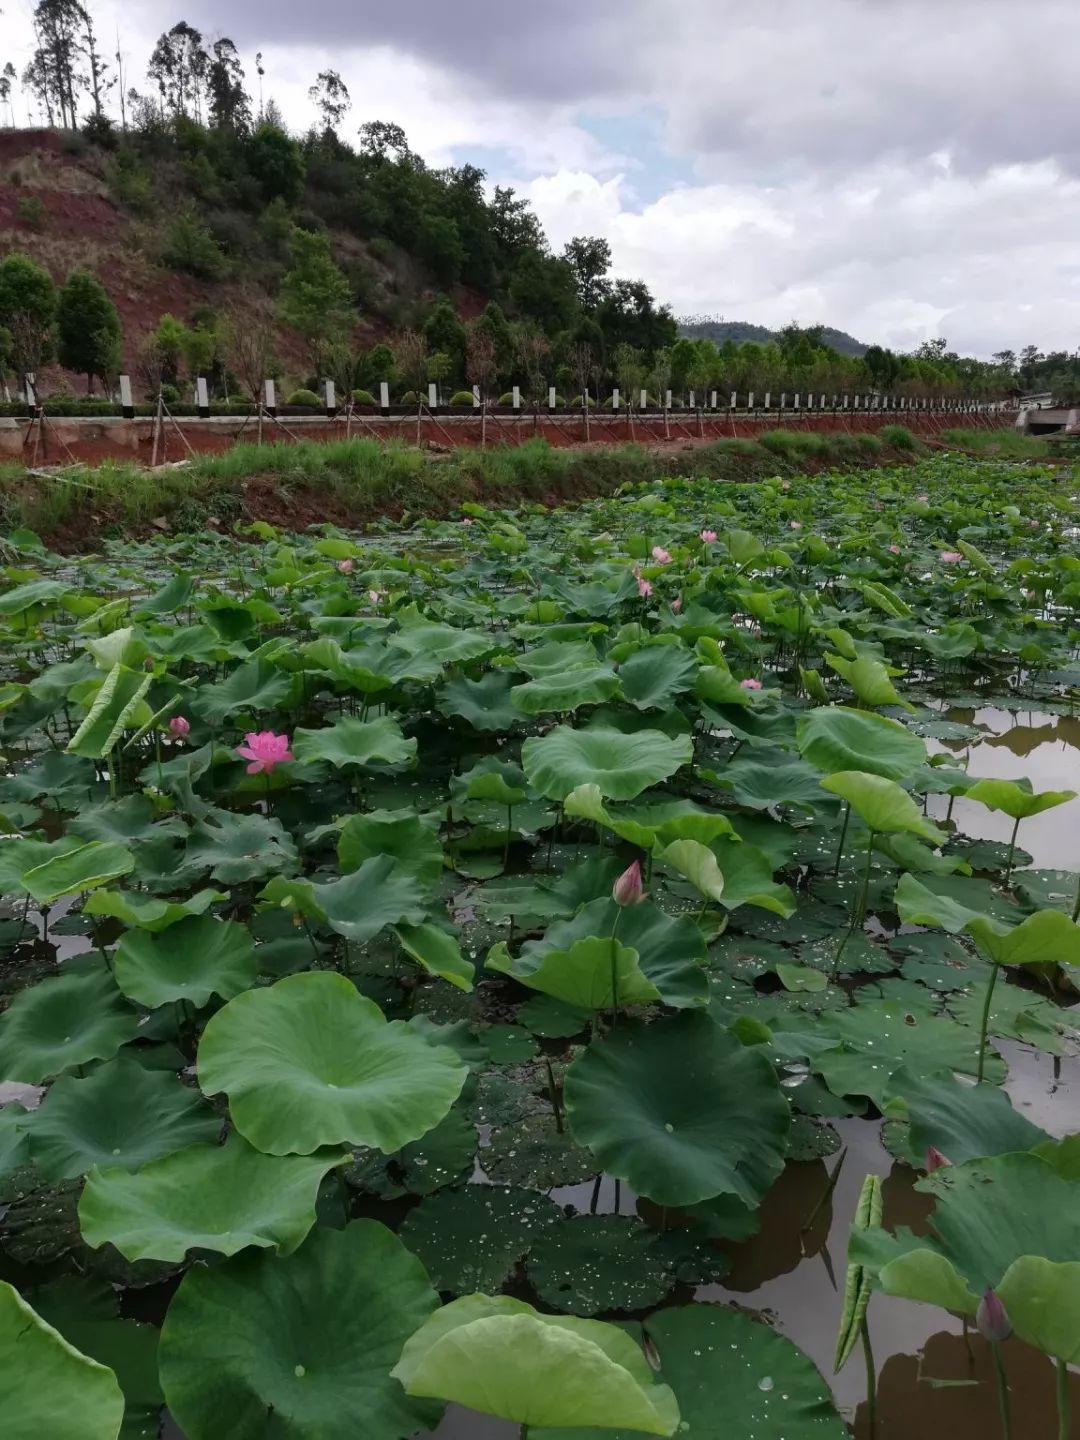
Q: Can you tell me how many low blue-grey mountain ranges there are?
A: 1